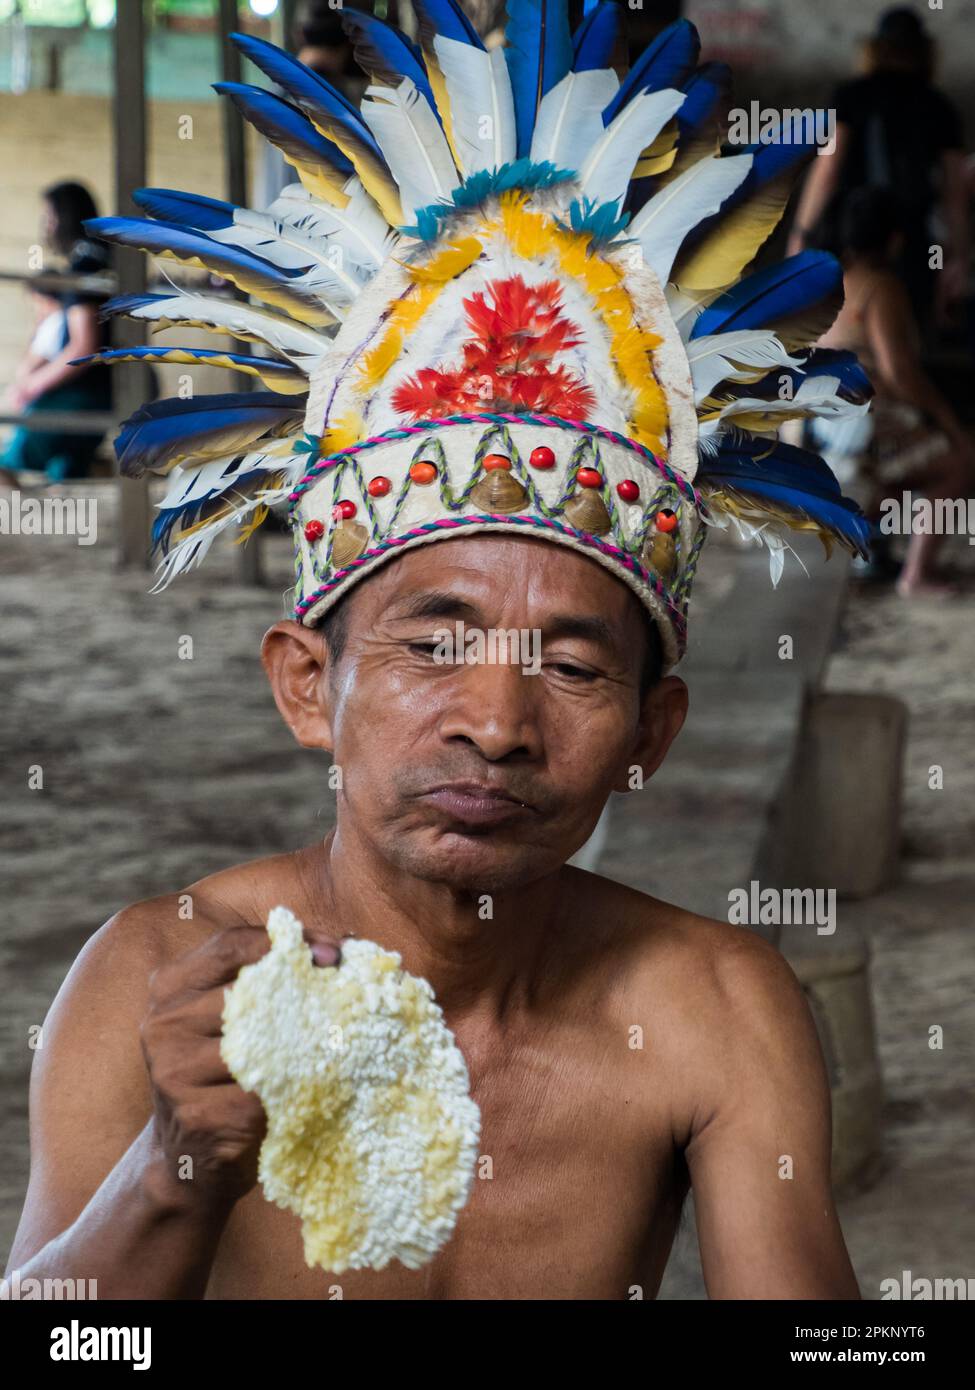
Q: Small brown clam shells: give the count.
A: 4